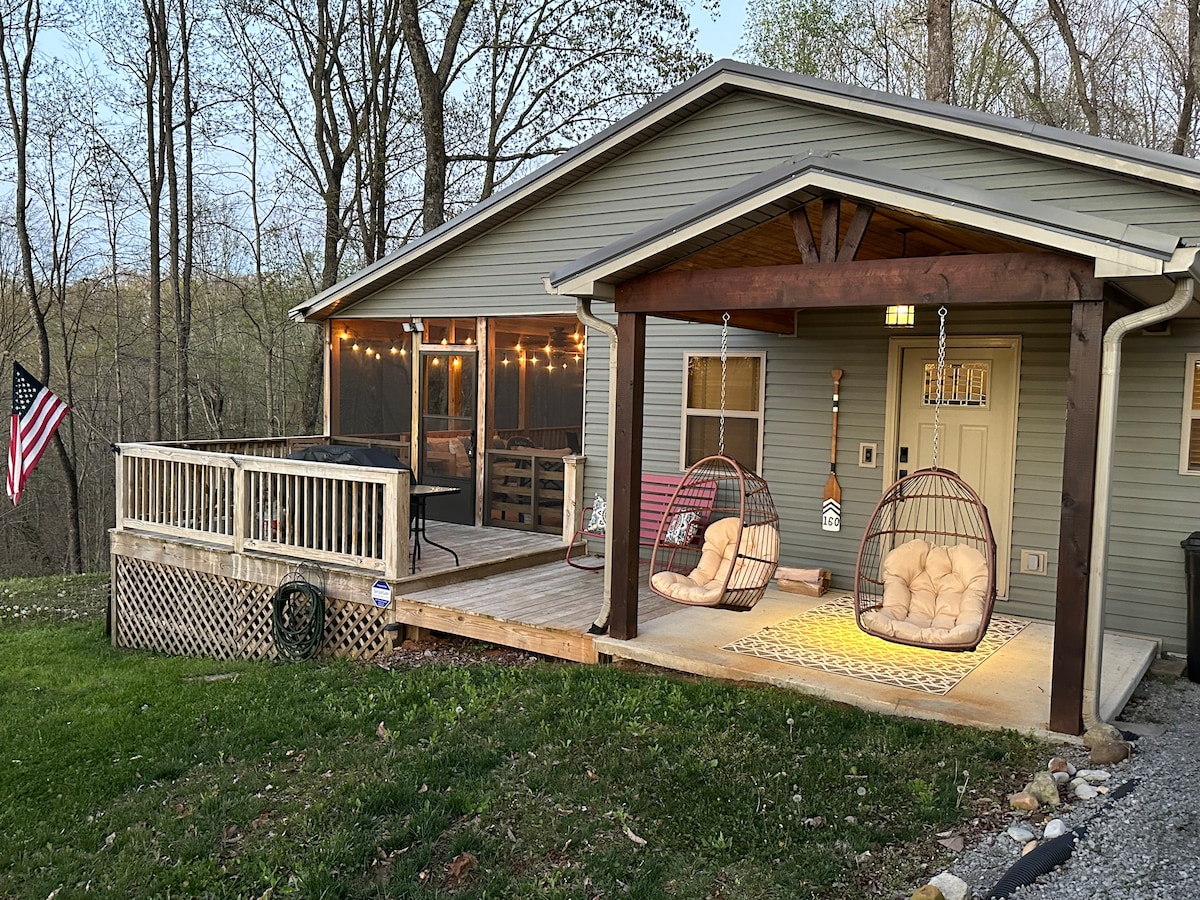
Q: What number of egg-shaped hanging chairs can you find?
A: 2